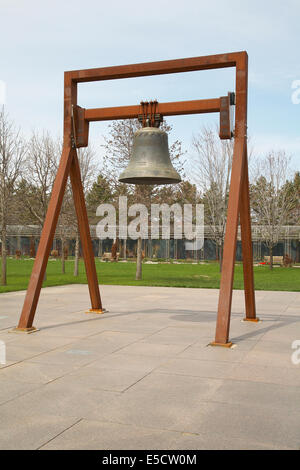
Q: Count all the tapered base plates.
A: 4